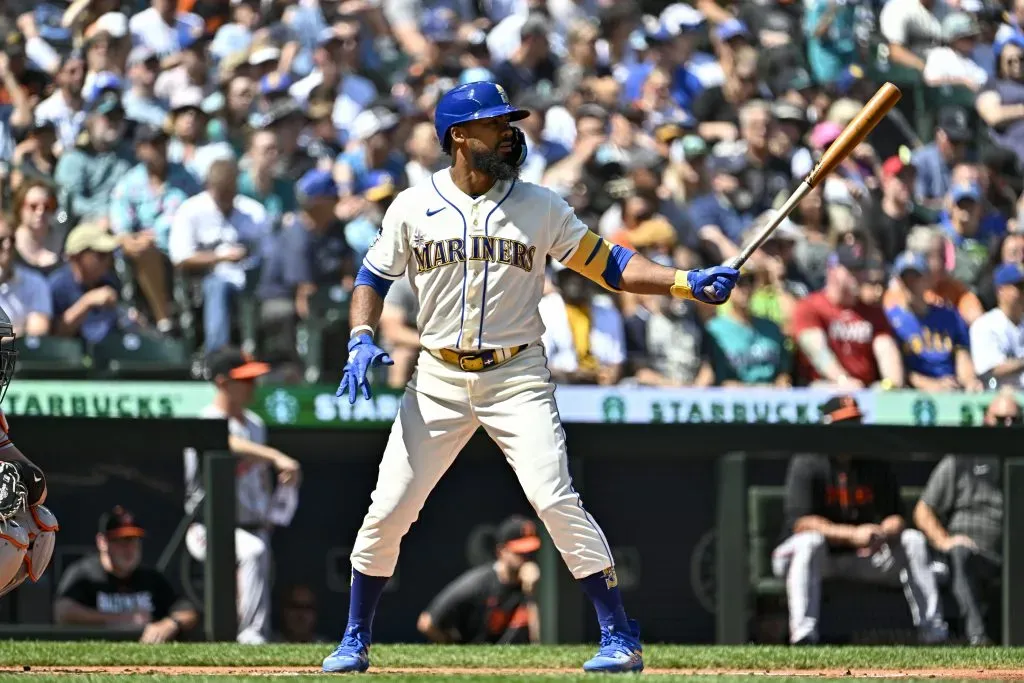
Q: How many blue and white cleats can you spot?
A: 2